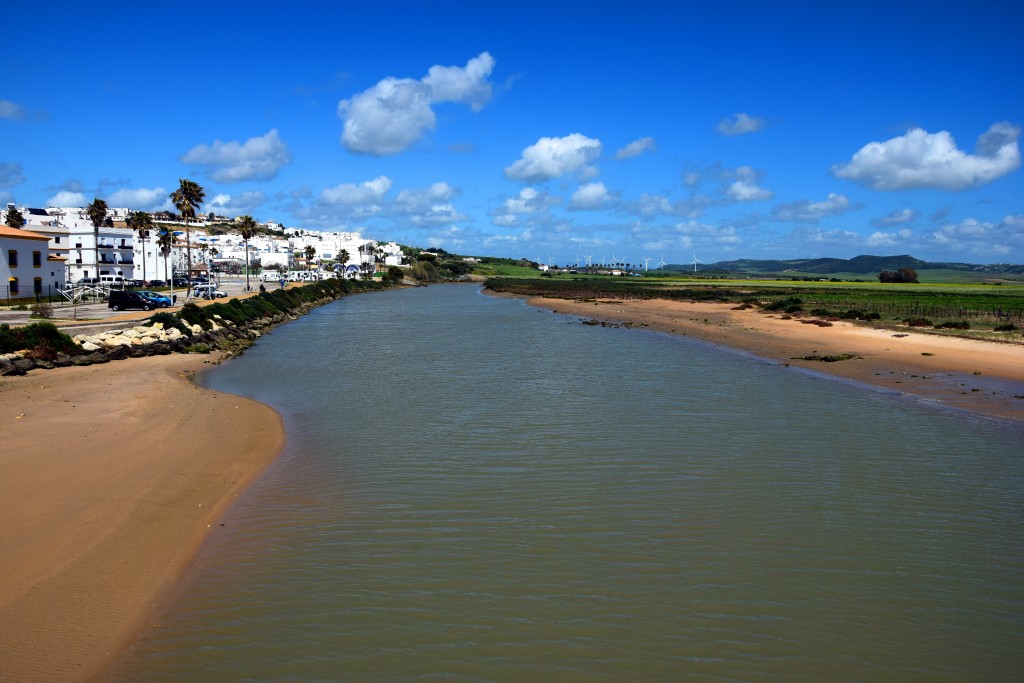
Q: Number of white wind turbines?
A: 11